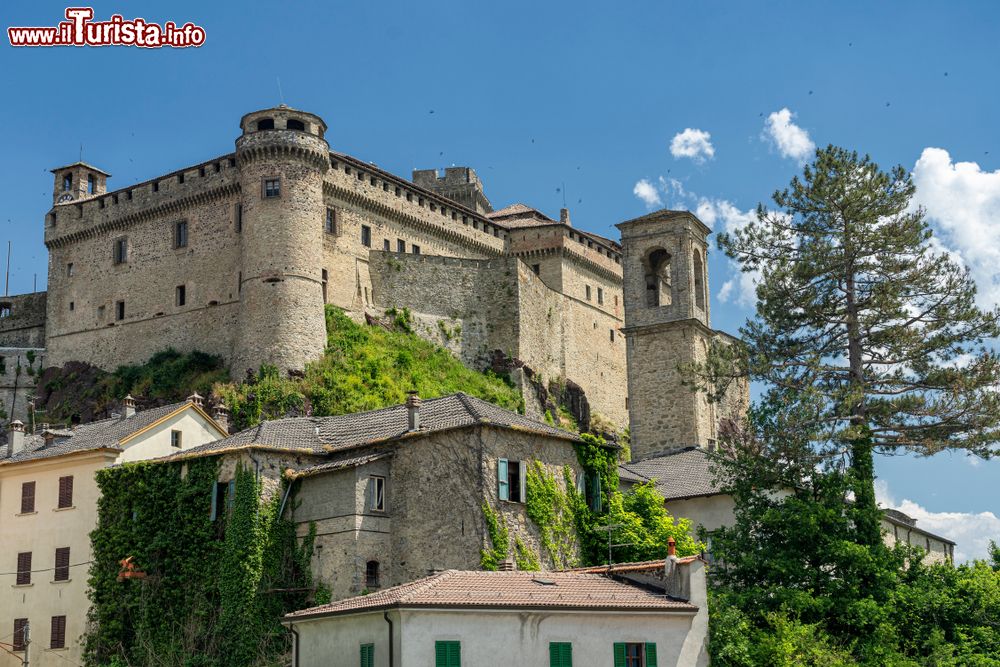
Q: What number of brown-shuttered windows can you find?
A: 6